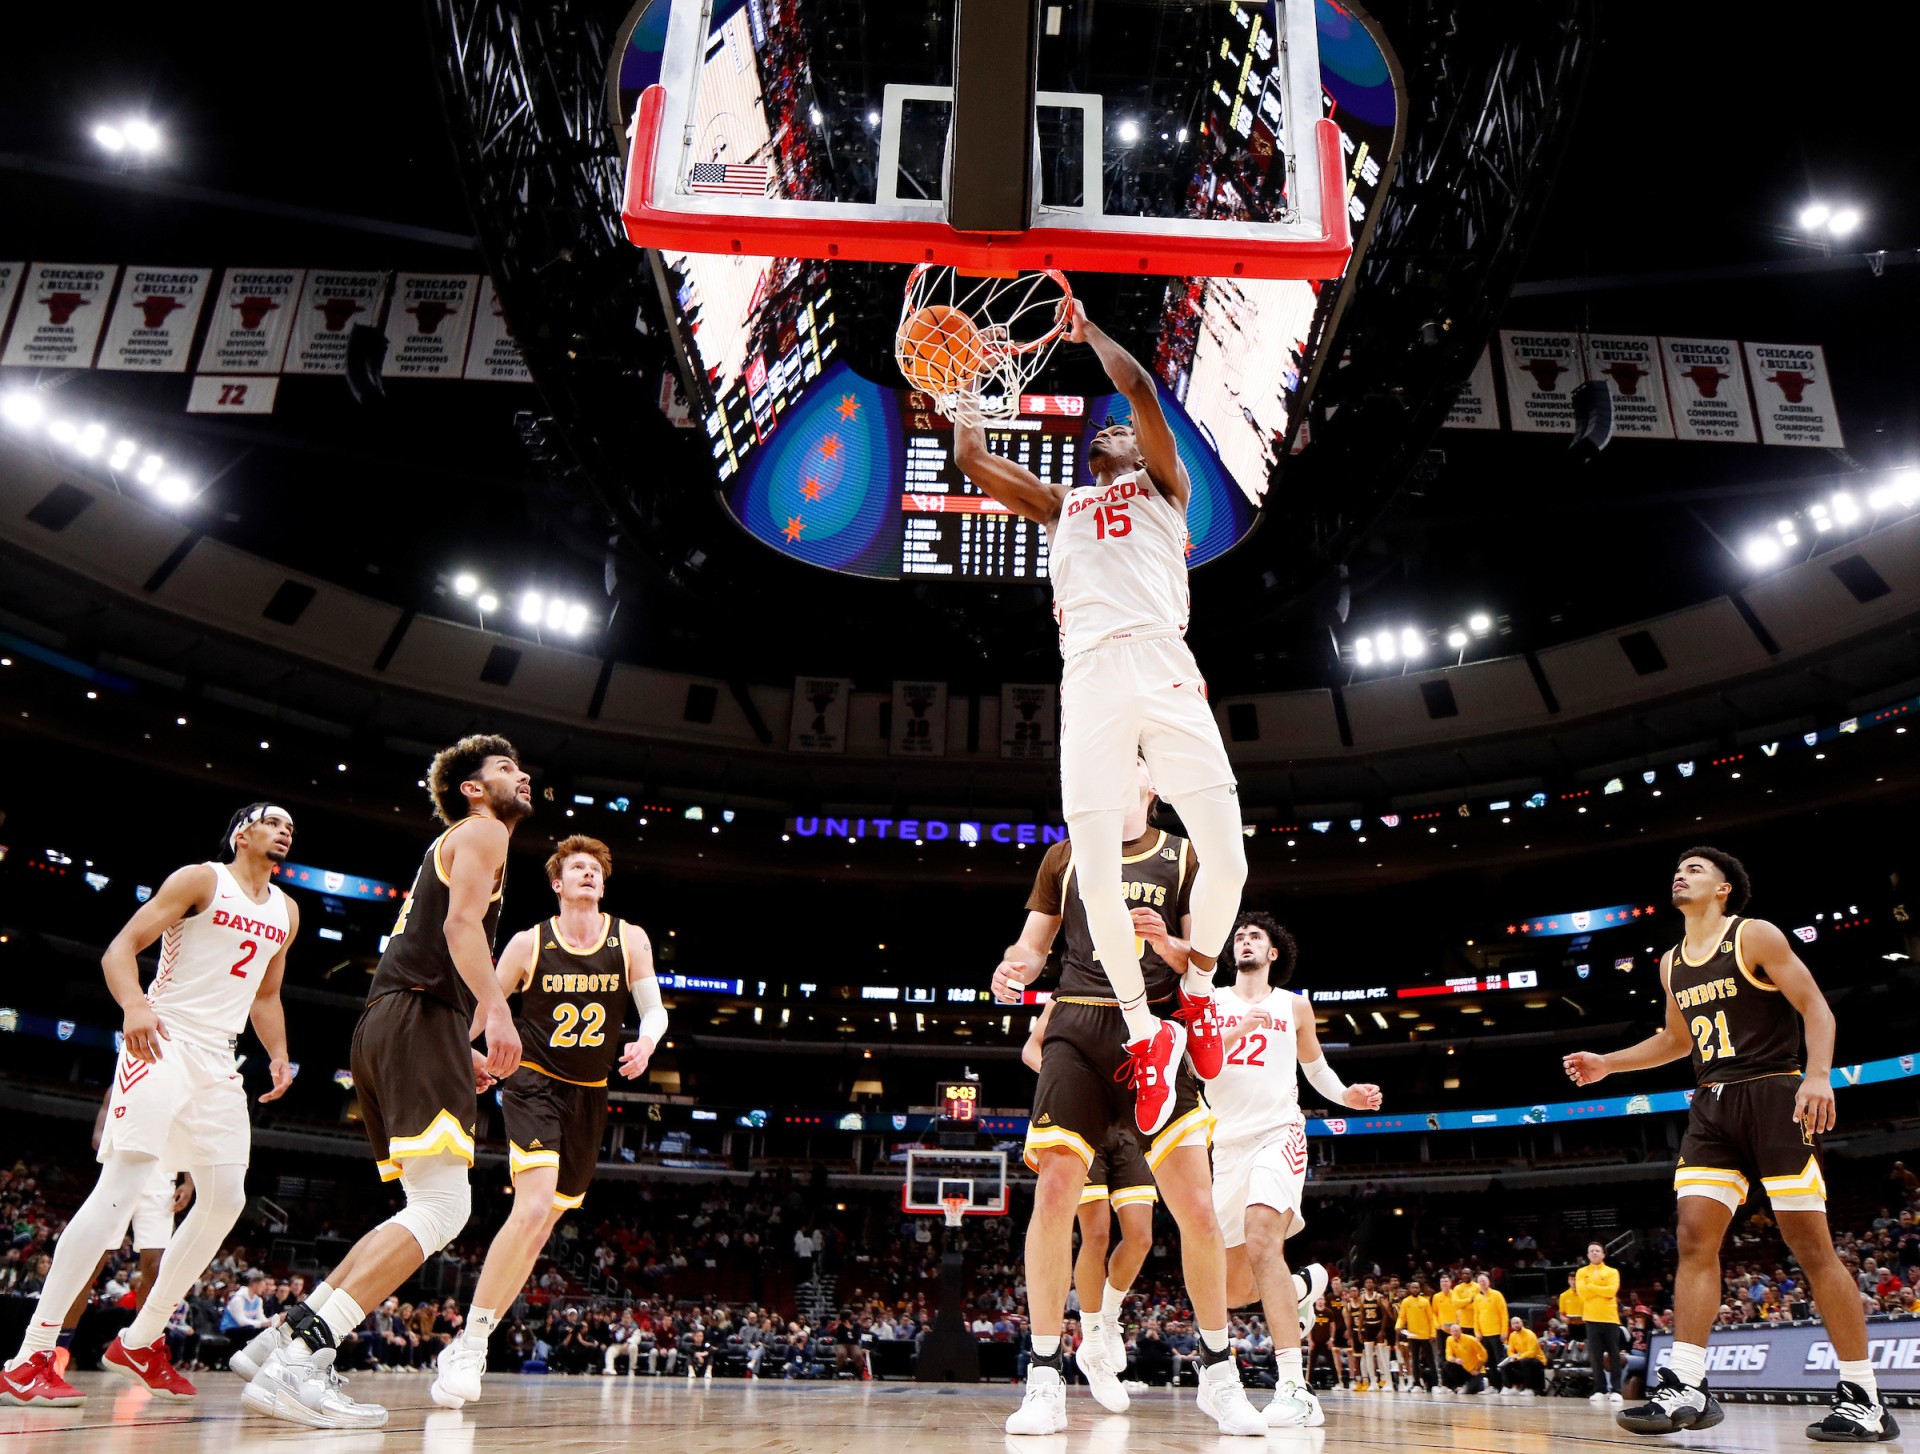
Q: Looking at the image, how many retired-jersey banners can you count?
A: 3